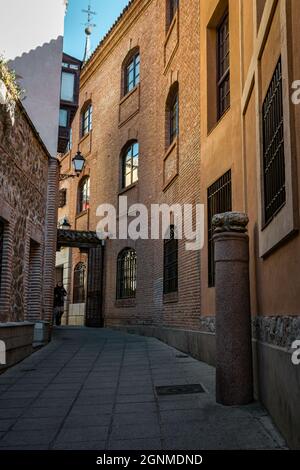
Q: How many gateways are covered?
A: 1